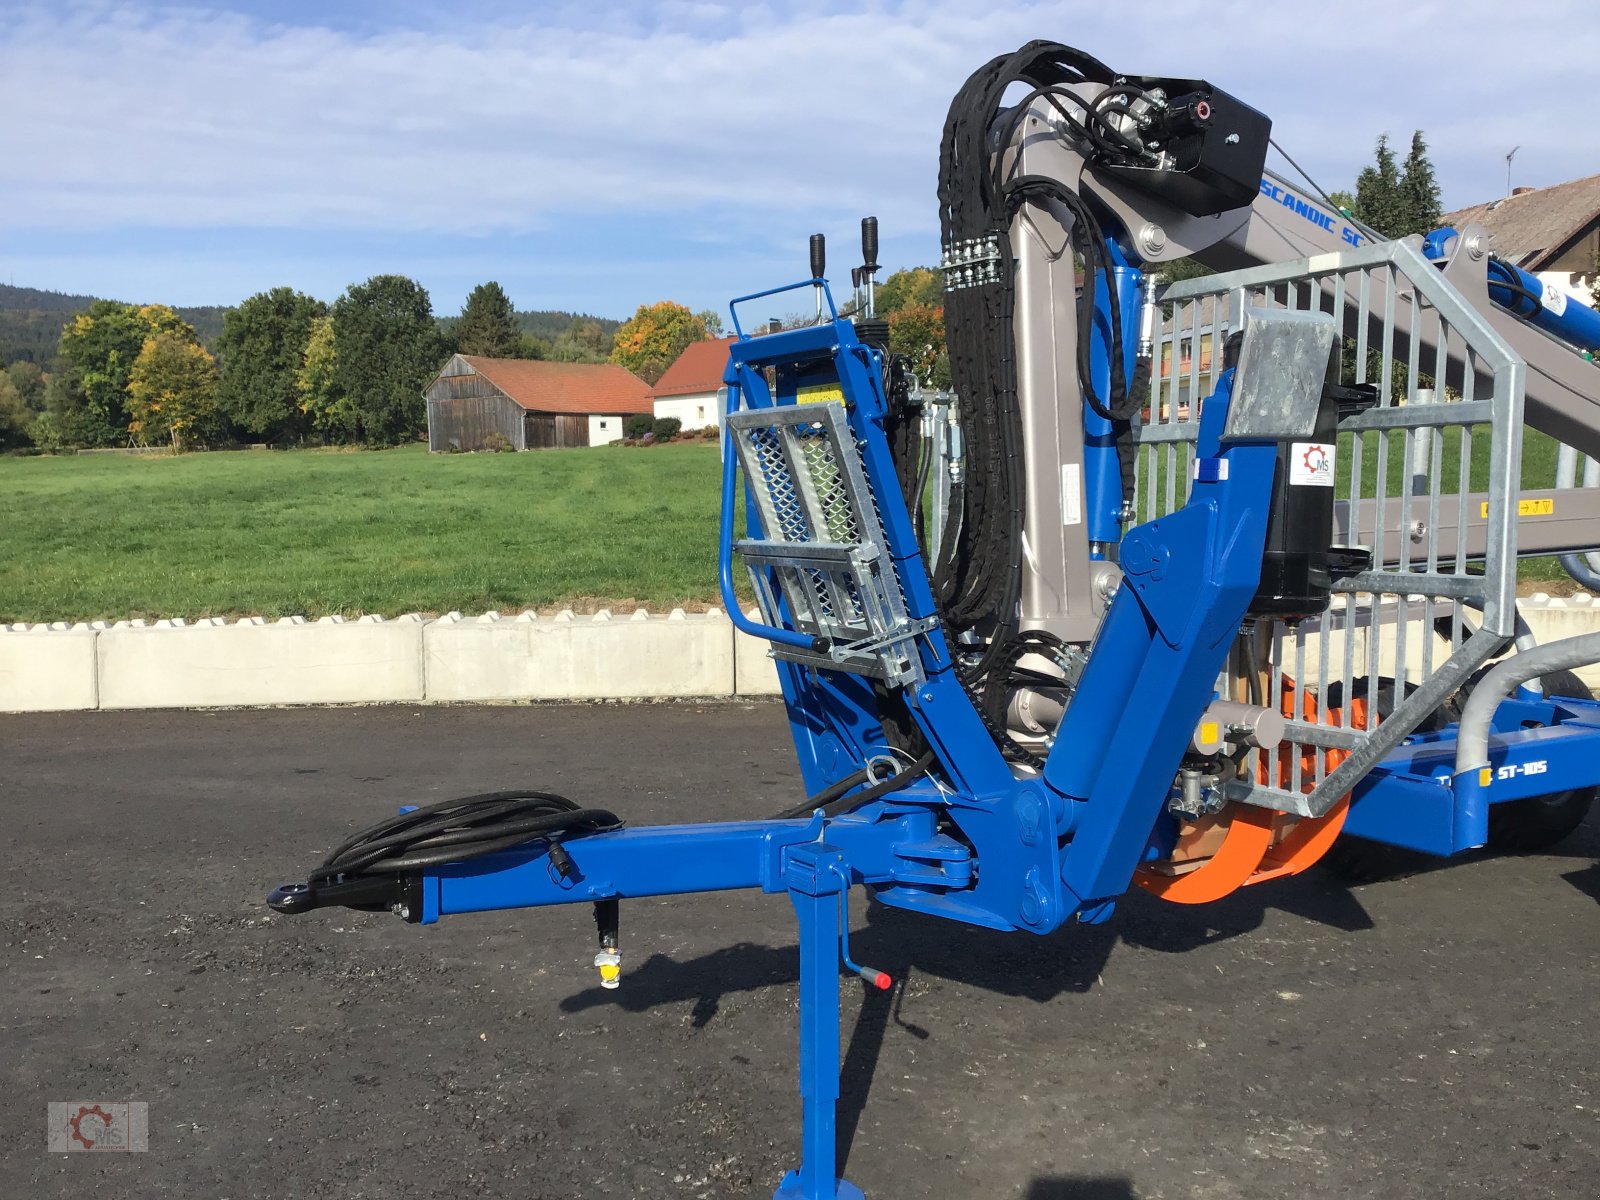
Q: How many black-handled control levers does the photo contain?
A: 4